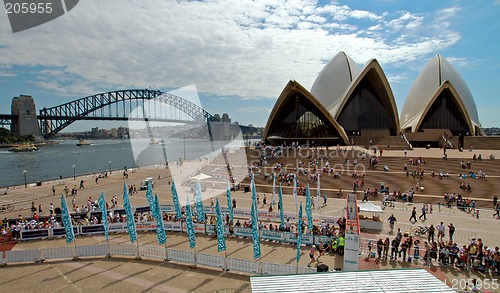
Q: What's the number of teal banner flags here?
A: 15